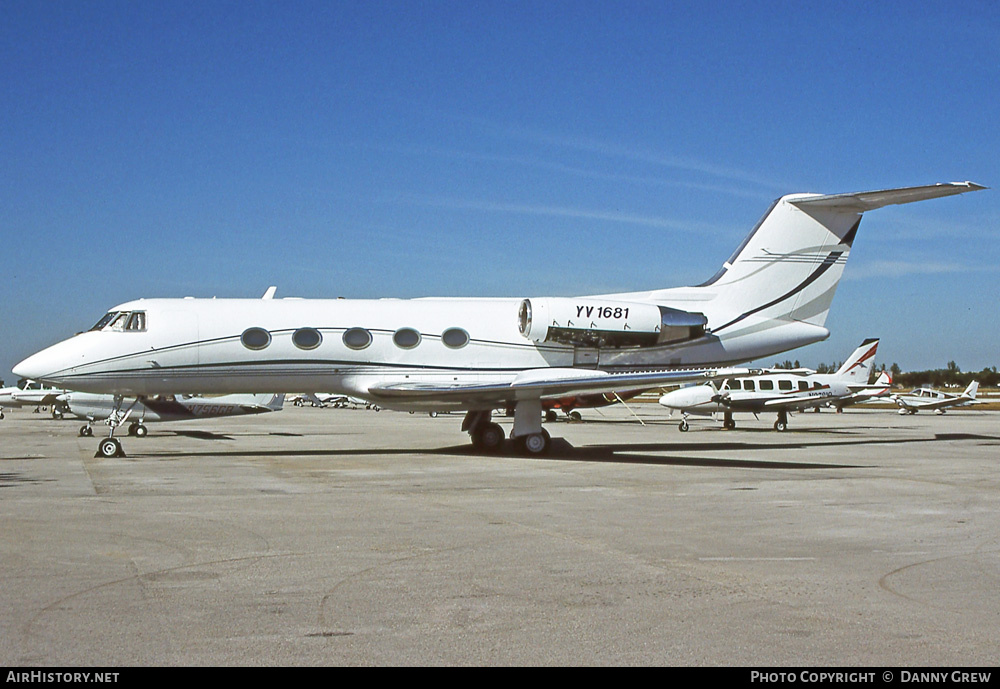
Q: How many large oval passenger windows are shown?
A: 5